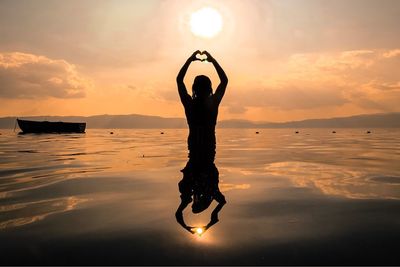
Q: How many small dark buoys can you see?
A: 6